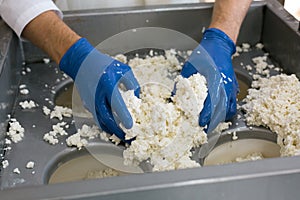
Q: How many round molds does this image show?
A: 4